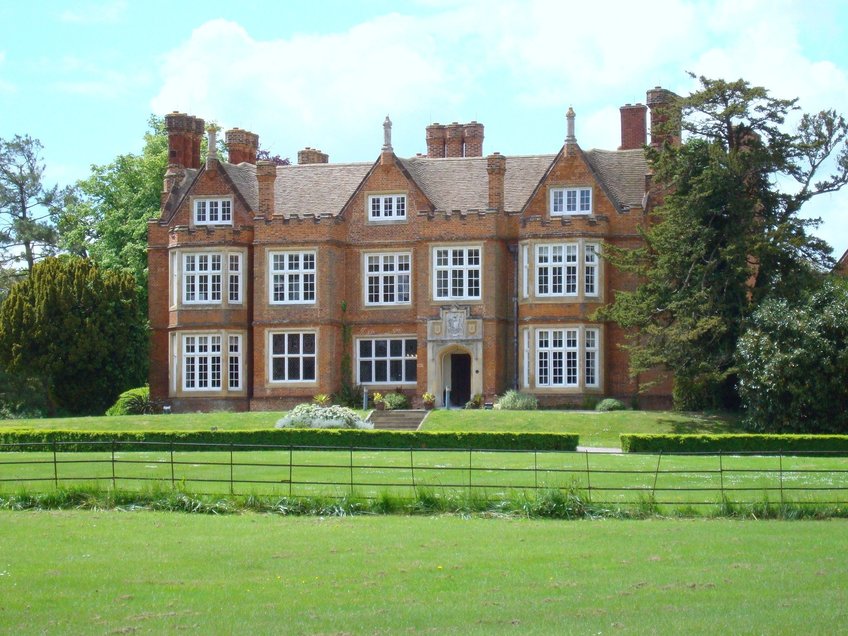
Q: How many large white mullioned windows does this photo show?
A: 9